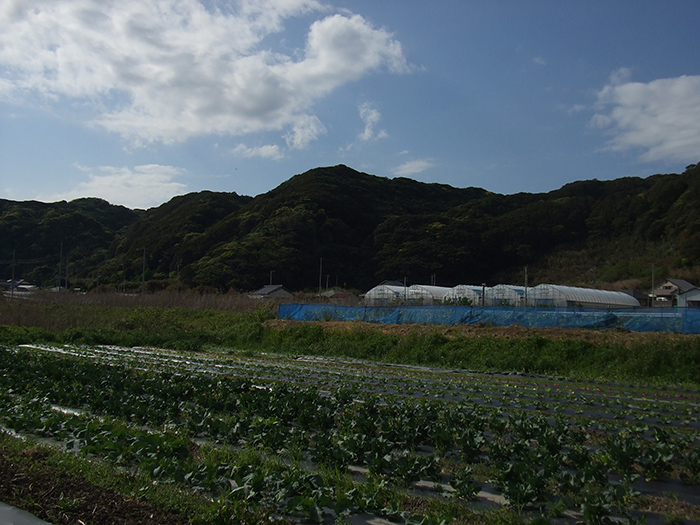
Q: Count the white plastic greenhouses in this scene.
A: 5